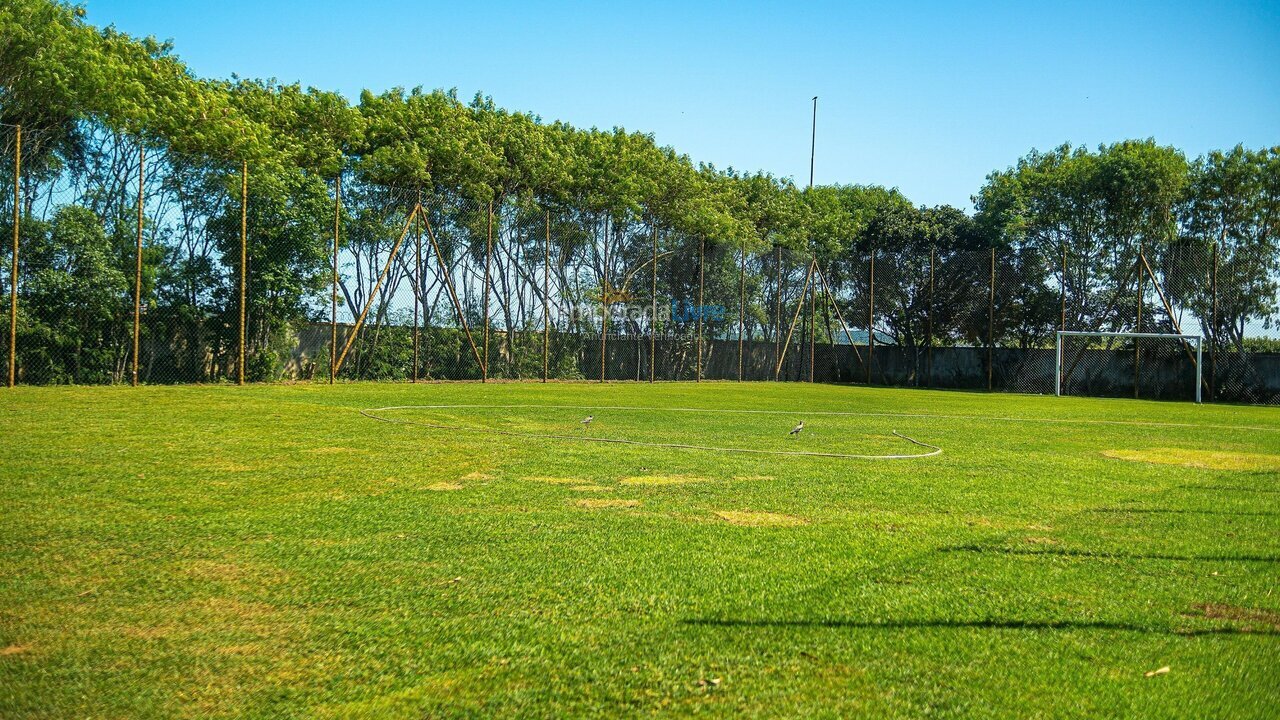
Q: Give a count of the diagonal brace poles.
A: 6